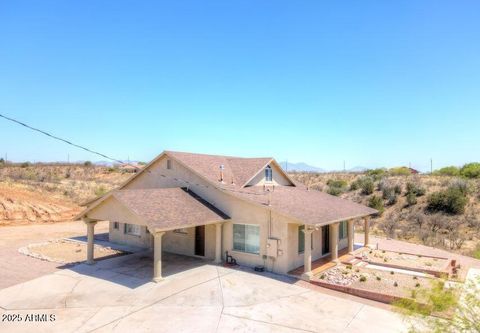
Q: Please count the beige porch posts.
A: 7